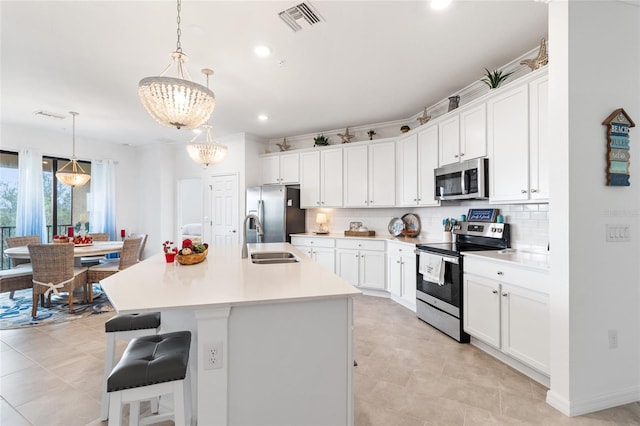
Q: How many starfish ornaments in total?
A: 4